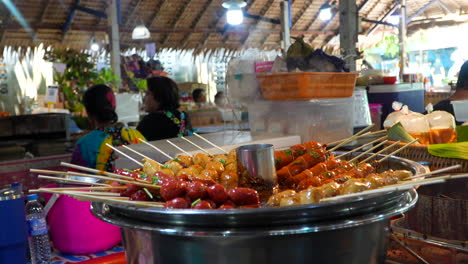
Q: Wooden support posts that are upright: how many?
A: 4